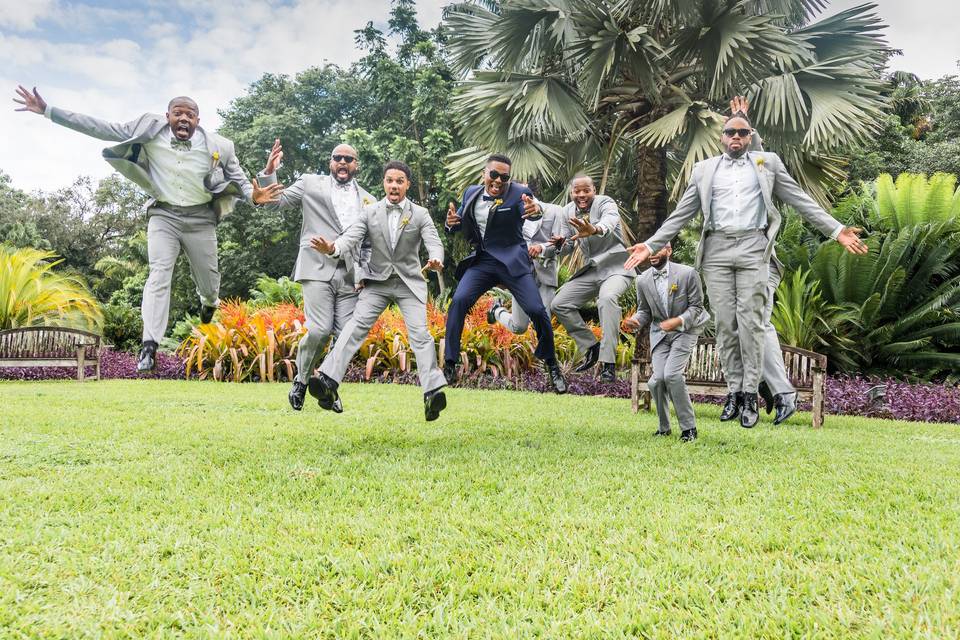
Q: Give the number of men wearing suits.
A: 9